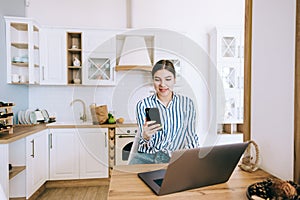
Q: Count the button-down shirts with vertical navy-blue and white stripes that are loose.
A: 1